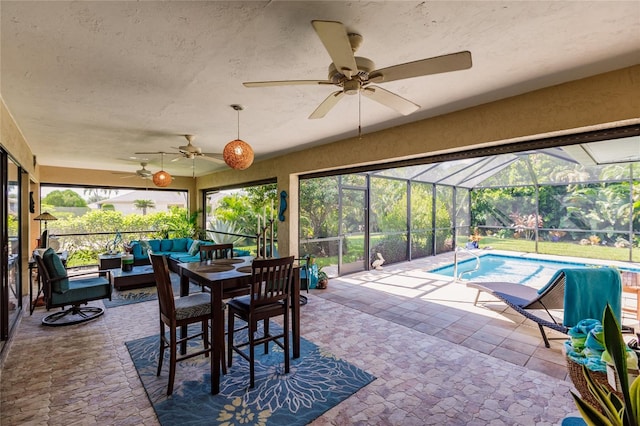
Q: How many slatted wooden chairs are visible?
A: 3